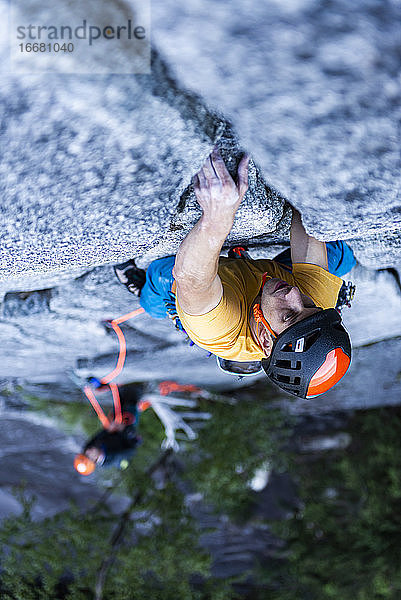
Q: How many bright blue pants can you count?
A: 1